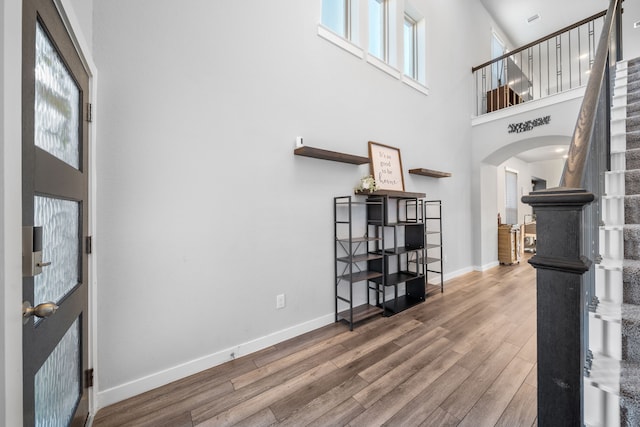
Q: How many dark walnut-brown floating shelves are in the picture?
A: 3